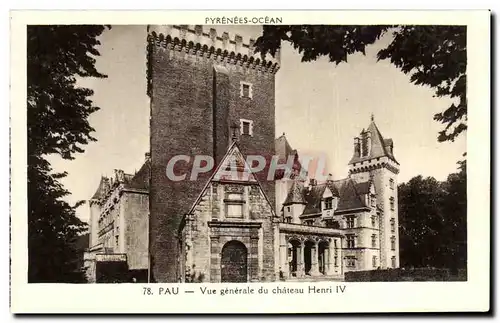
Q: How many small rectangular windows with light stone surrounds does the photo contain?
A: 2